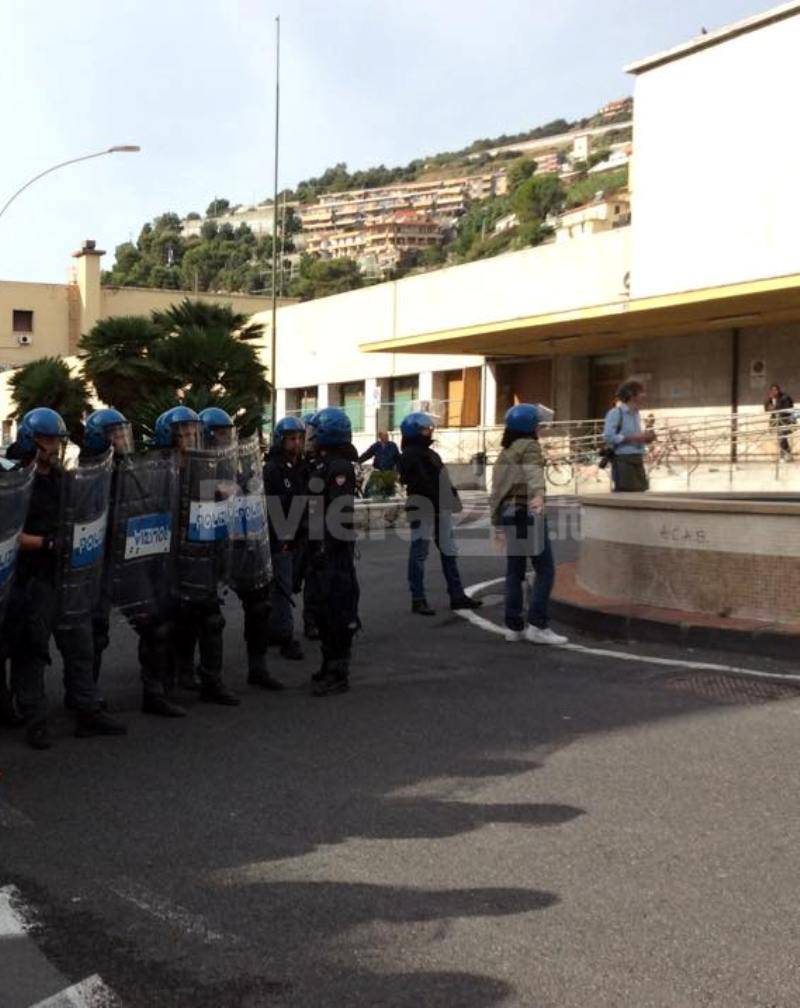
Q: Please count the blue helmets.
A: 9